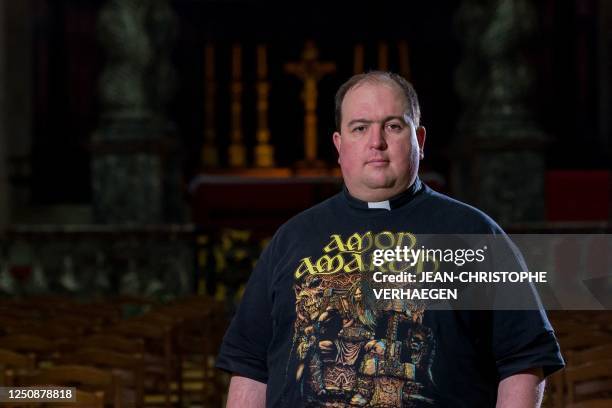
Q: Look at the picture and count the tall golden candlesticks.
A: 6